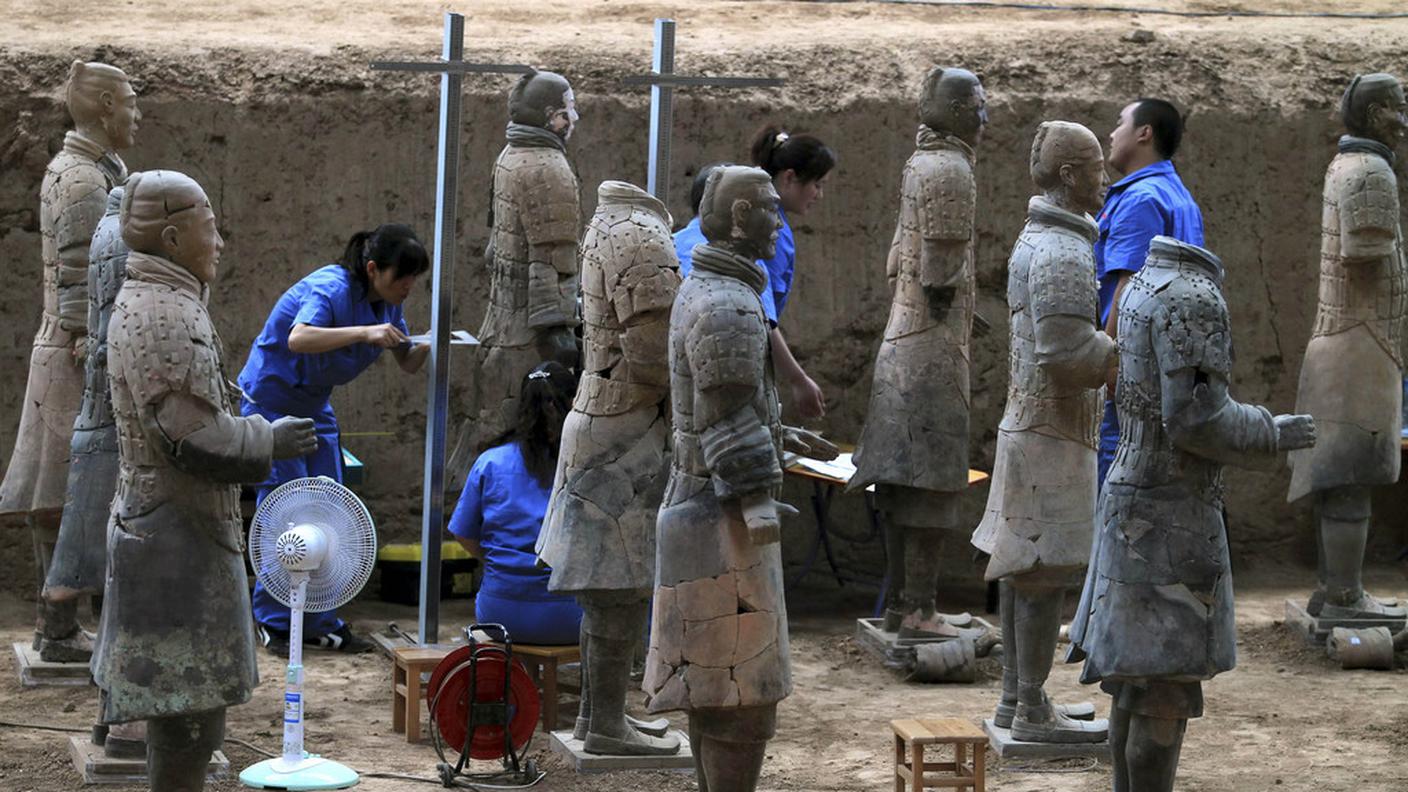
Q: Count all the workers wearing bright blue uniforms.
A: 5